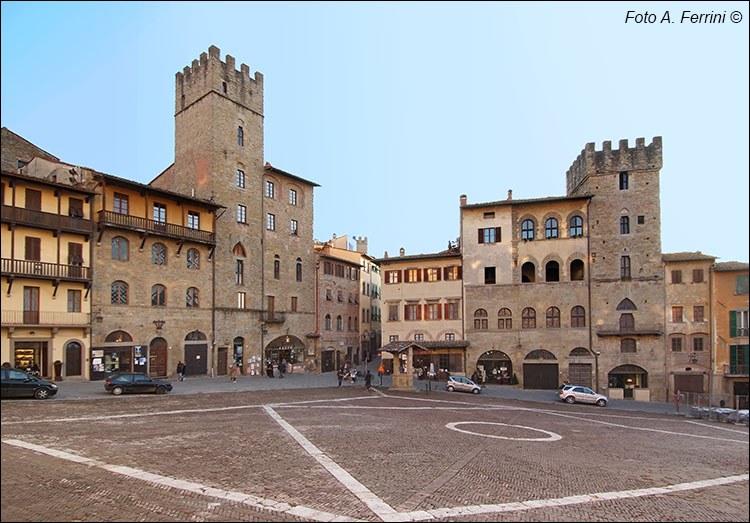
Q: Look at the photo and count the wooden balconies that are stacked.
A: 2